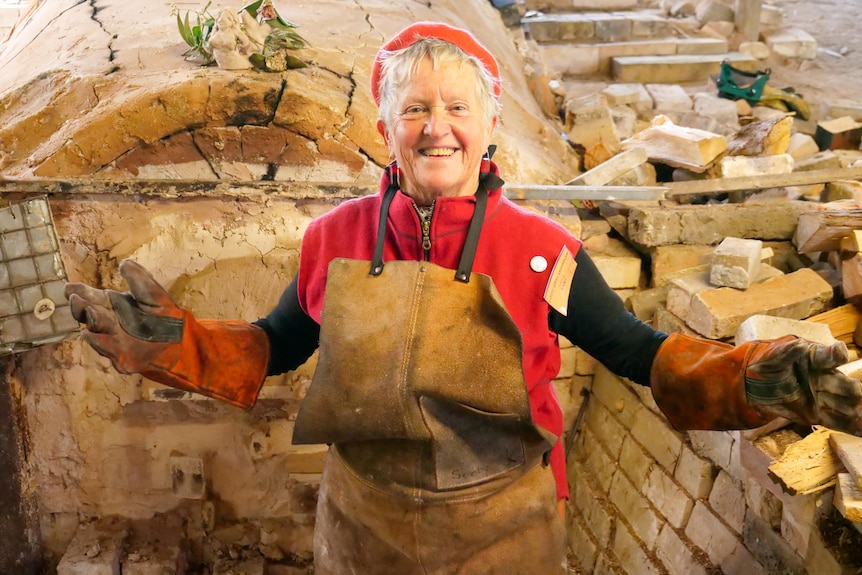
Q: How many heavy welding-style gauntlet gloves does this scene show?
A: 2